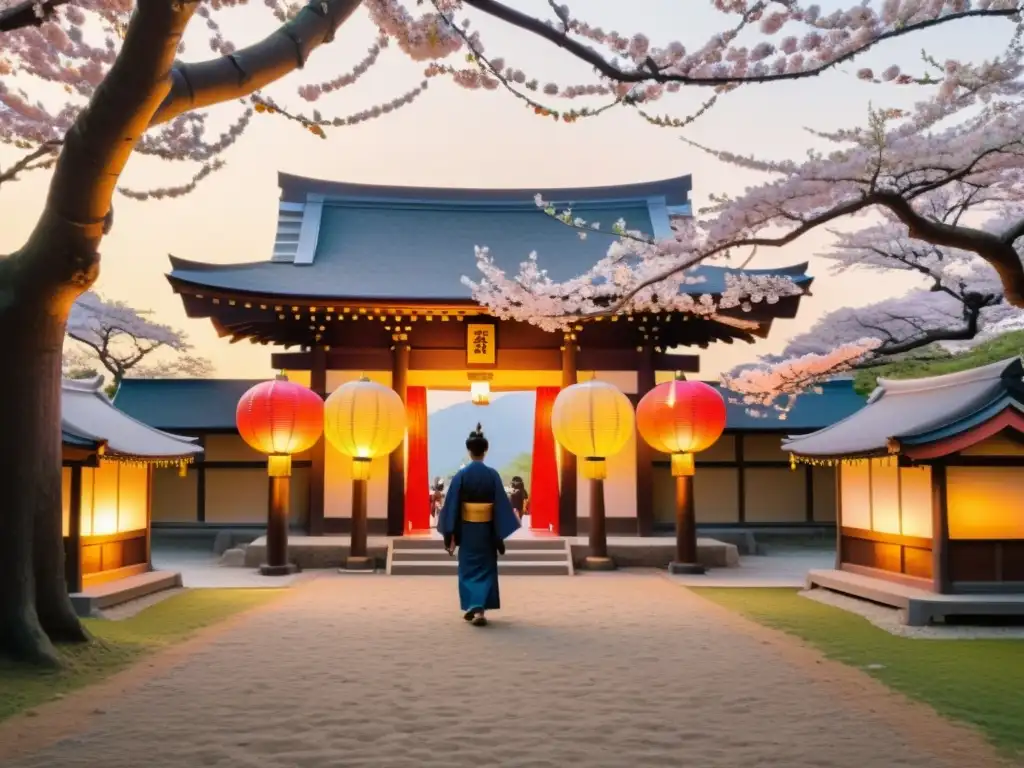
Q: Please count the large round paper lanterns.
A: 4